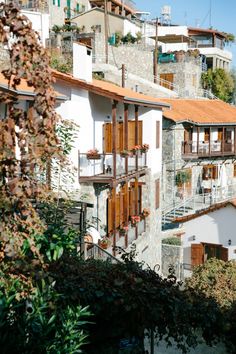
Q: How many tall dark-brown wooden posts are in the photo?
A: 3